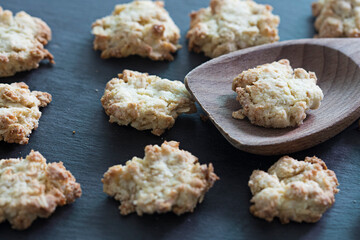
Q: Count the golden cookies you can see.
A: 10